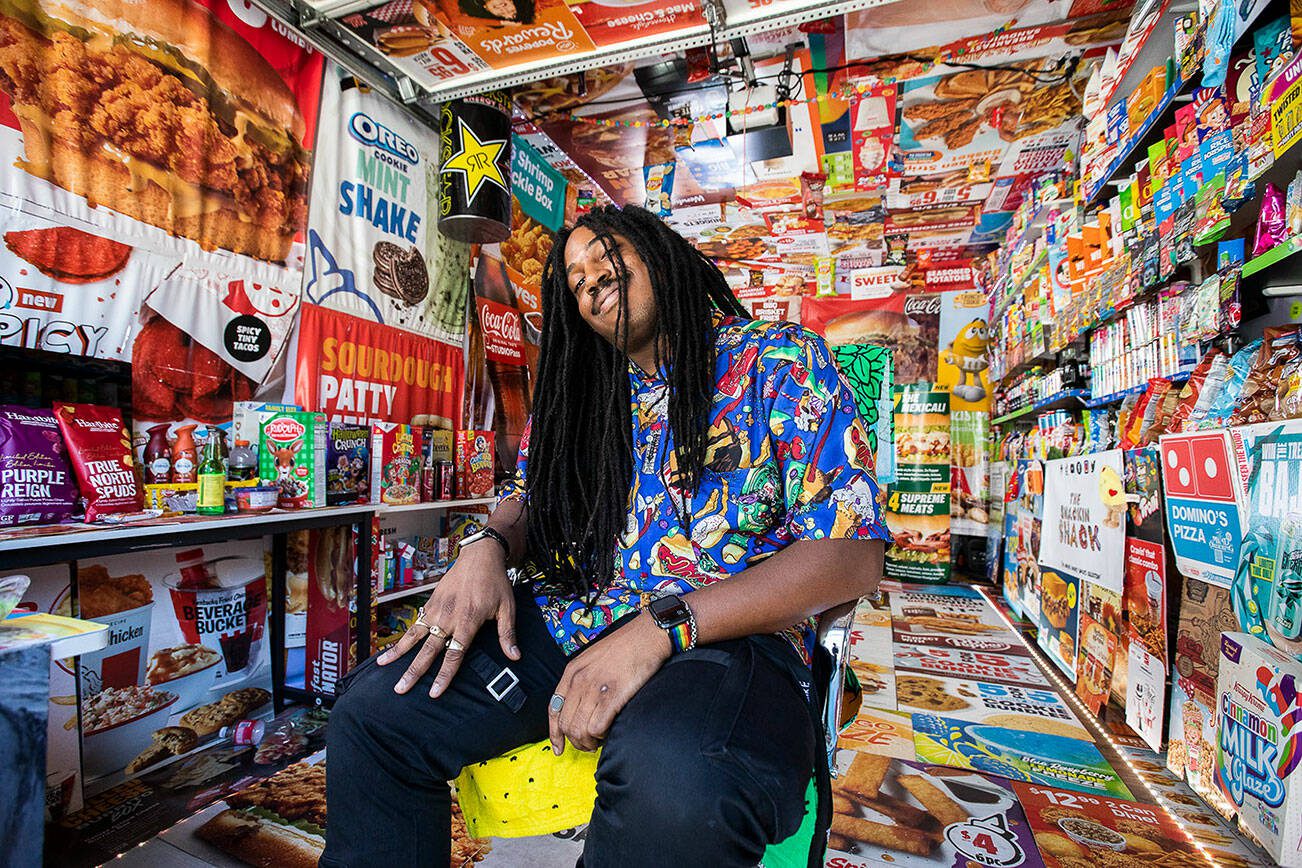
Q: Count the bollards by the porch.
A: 0